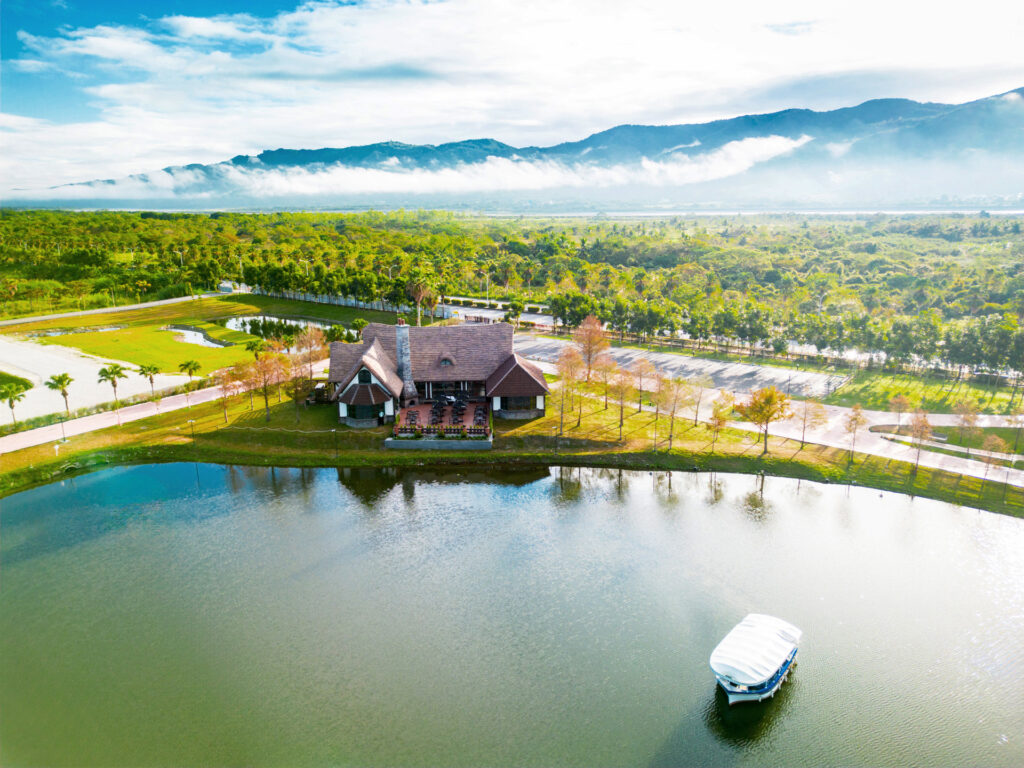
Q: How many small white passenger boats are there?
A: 1